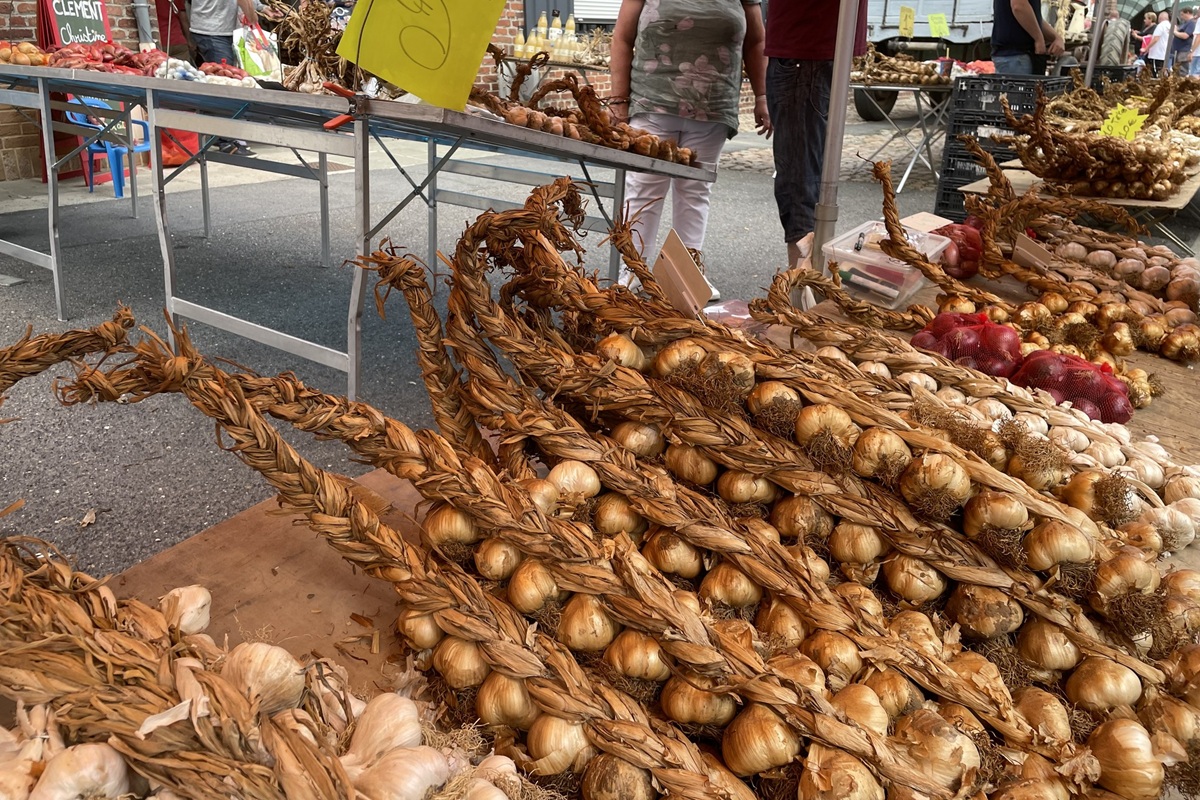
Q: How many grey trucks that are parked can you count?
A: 1